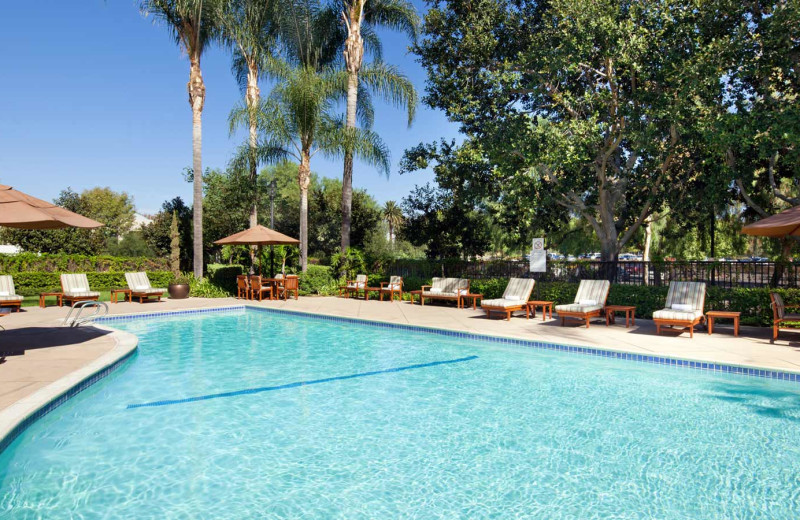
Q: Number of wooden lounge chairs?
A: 6